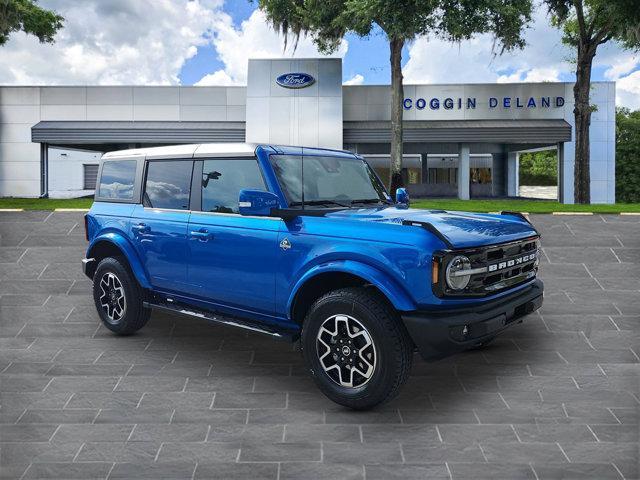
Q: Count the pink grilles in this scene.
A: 0